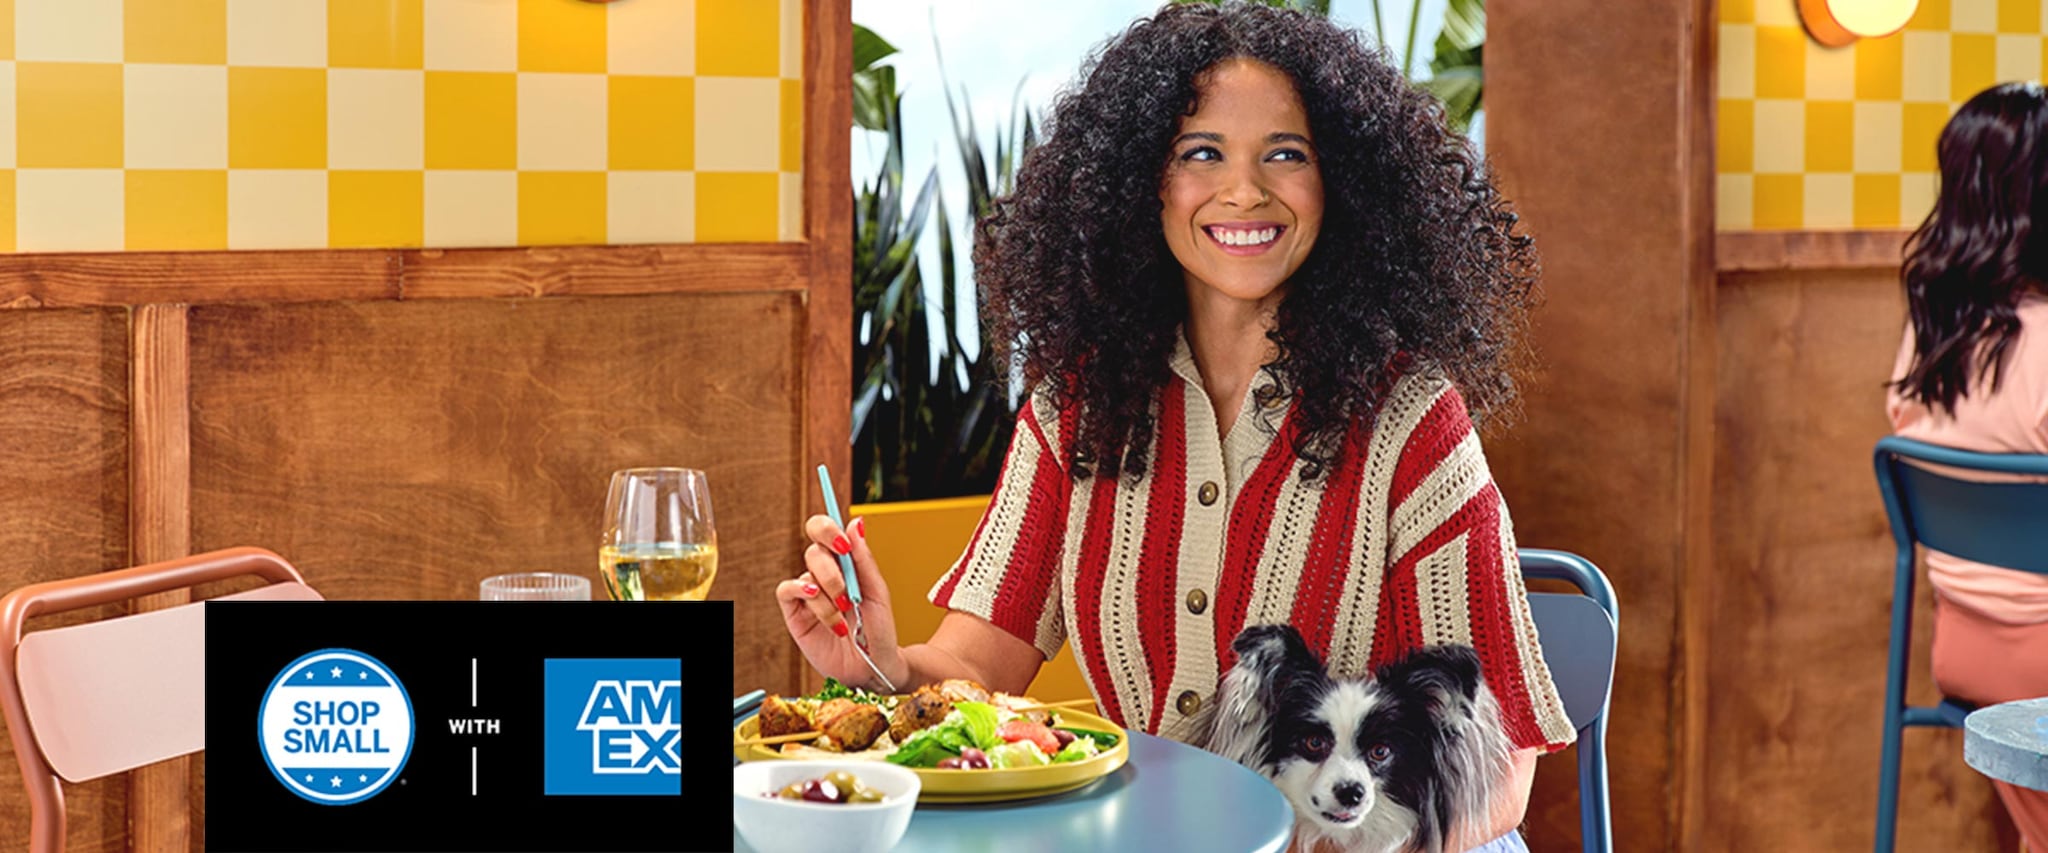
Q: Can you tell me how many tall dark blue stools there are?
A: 1